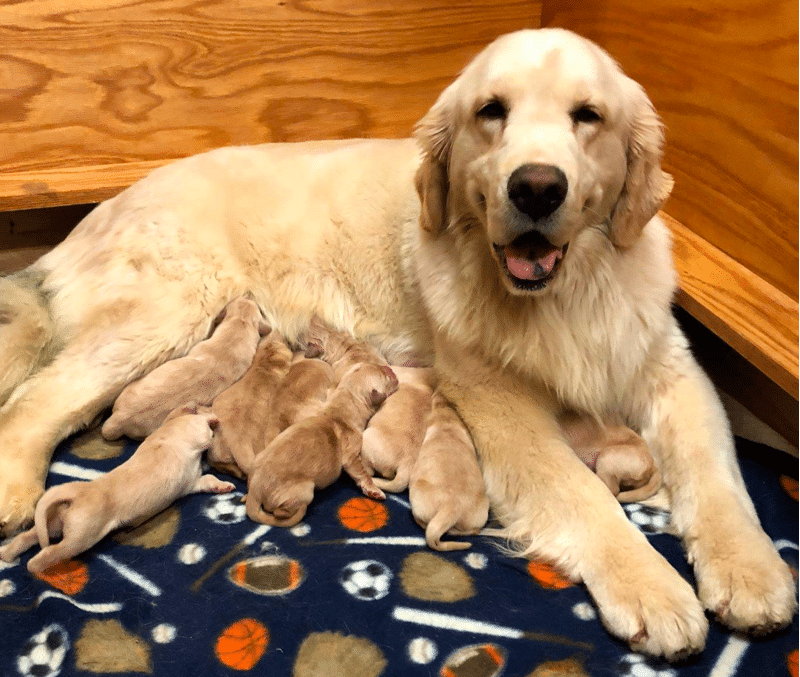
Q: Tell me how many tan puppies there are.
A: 9